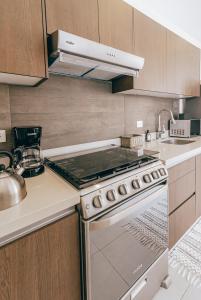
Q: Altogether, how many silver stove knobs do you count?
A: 7